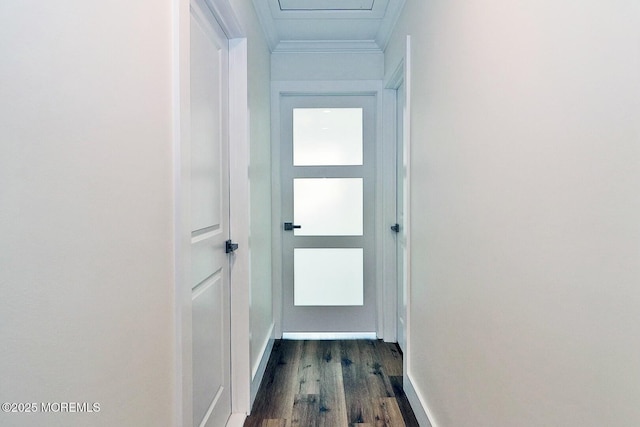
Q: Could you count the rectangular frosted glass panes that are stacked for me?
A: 3